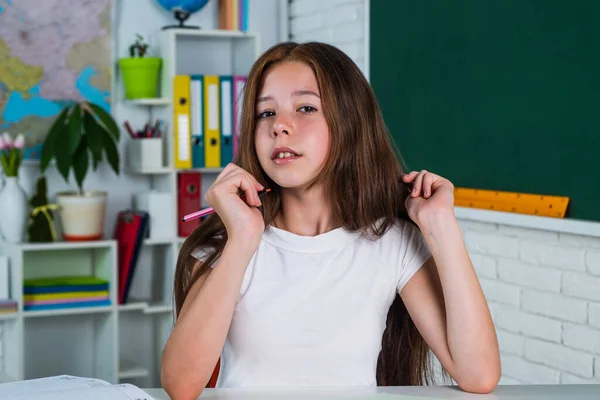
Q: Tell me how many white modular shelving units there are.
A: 2